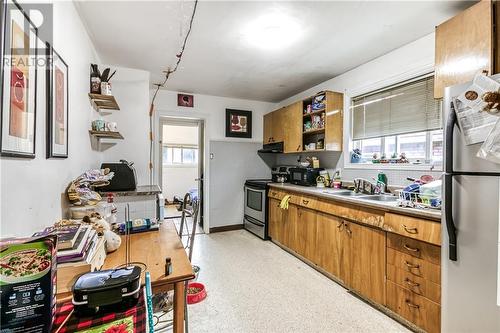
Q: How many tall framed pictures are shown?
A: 2